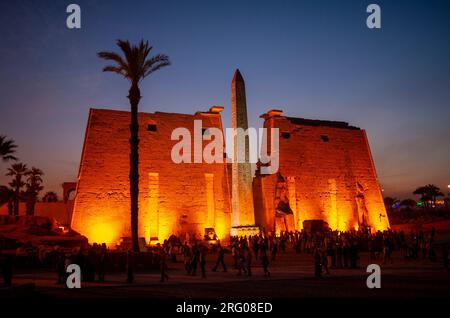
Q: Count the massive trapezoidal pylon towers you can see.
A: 2